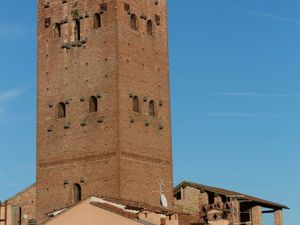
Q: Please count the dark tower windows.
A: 10